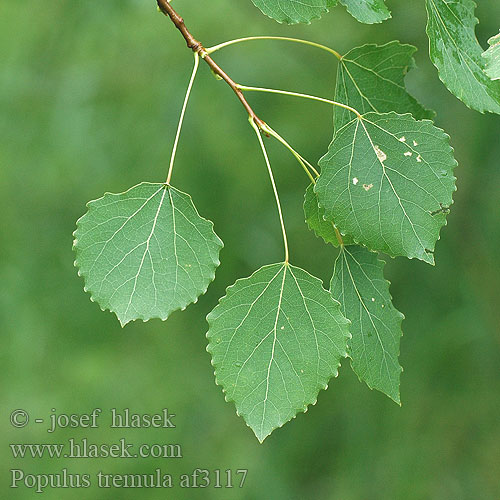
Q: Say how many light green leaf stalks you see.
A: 6